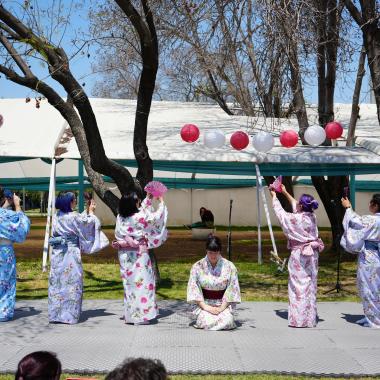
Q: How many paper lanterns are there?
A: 7